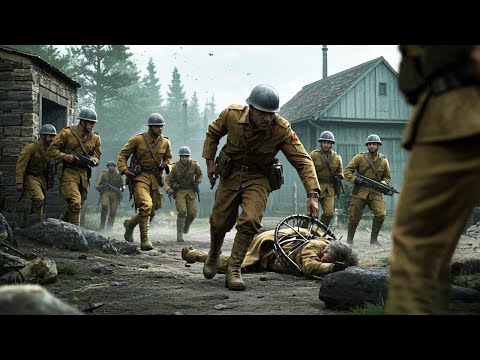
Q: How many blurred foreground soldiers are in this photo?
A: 1